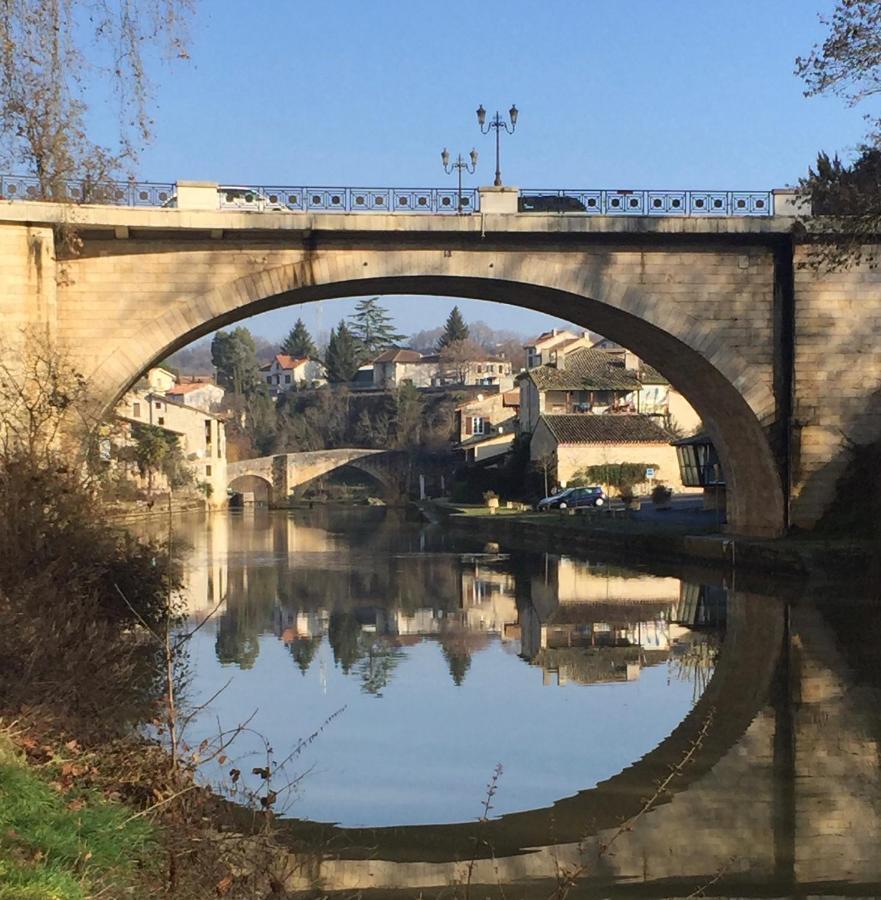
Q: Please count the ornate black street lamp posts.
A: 2